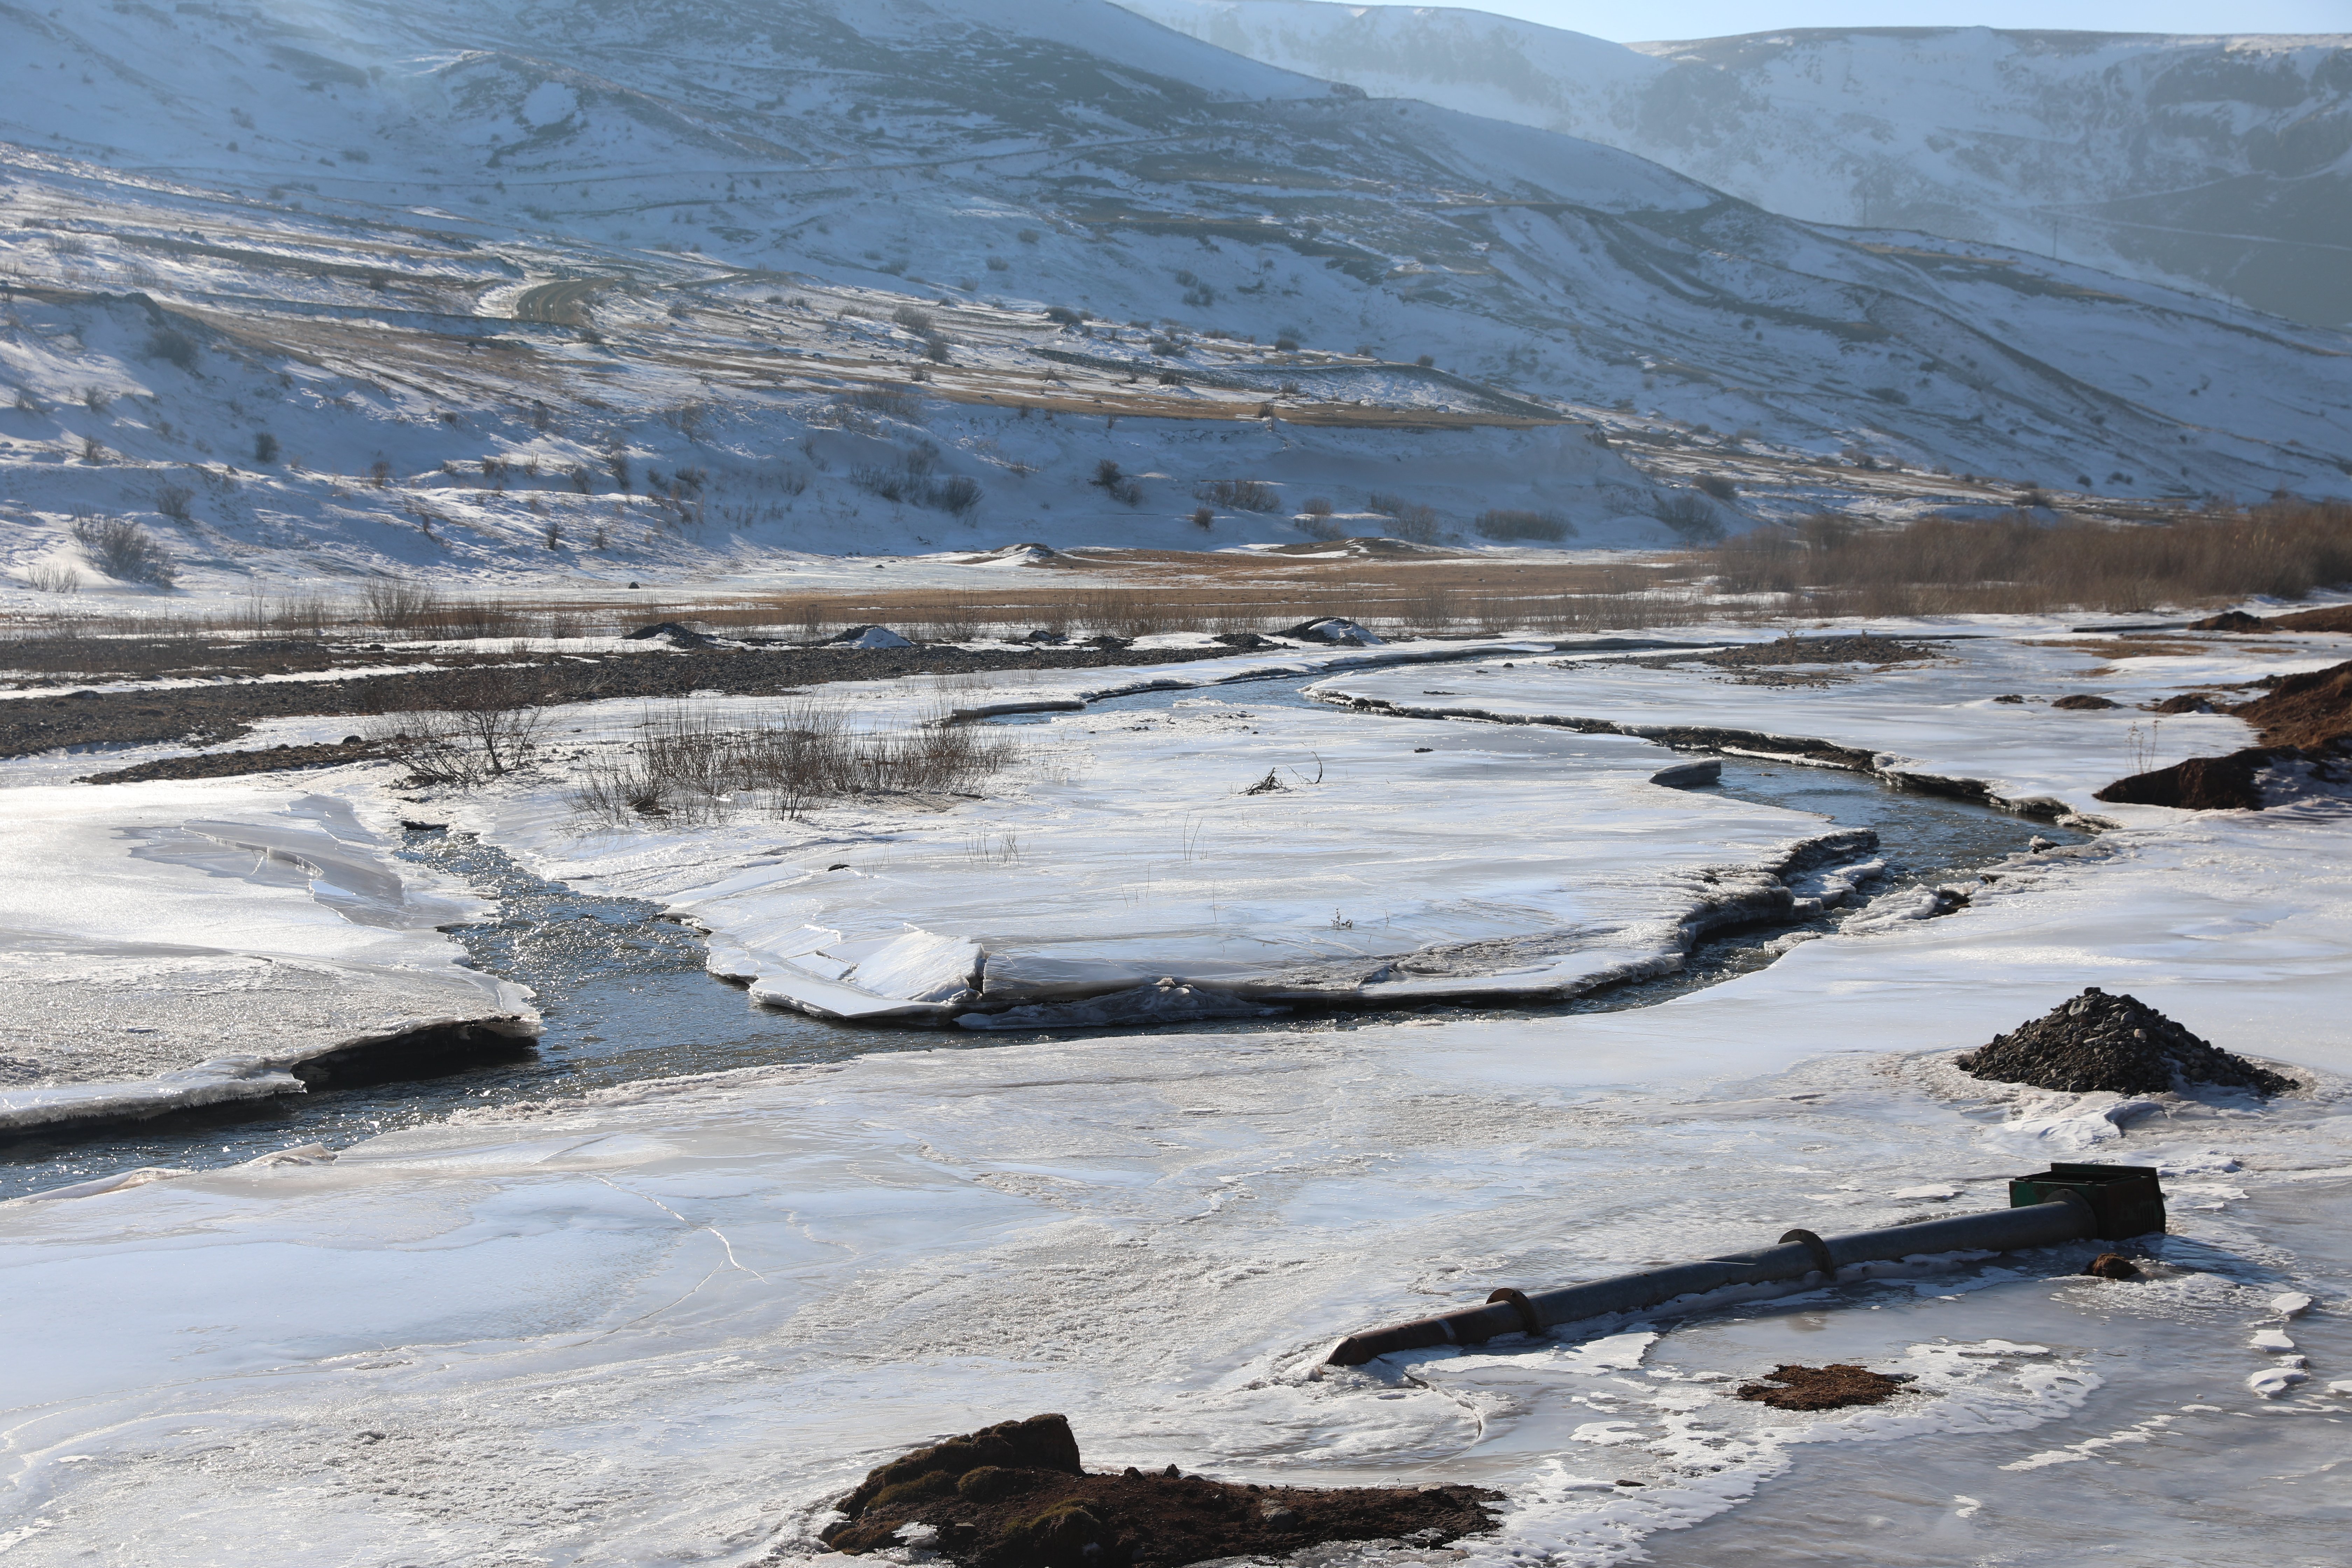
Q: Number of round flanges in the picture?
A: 3